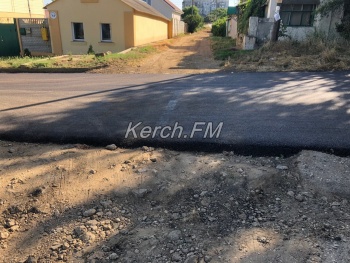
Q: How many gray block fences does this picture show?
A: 1